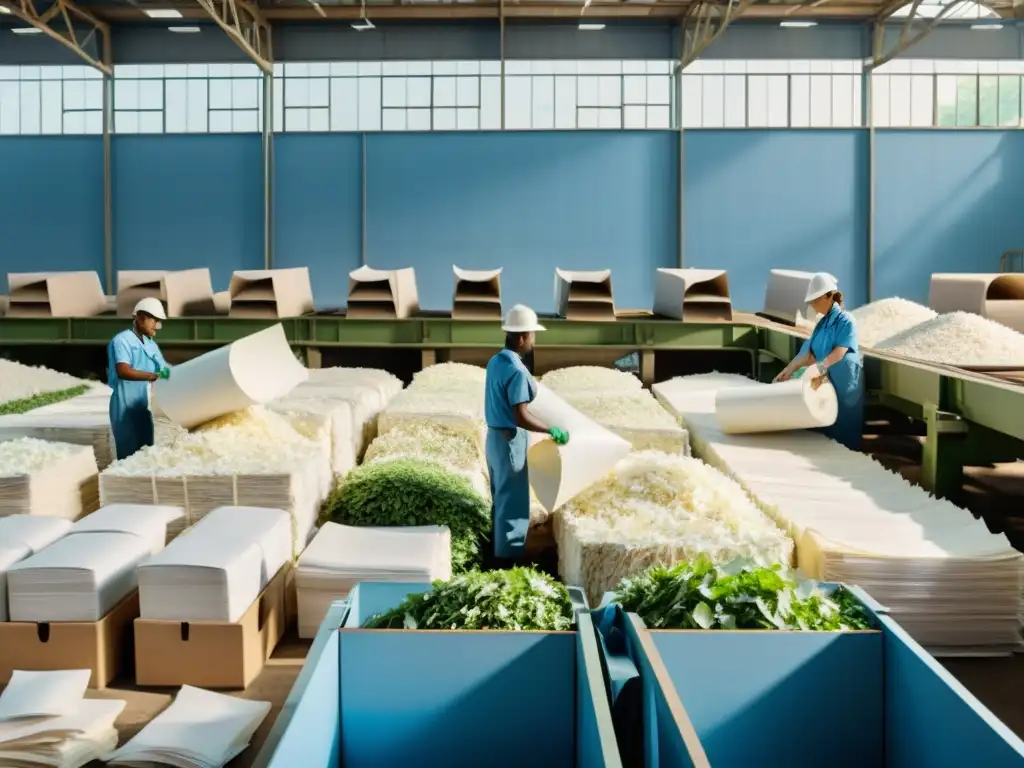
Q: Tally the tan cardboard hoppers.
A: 9